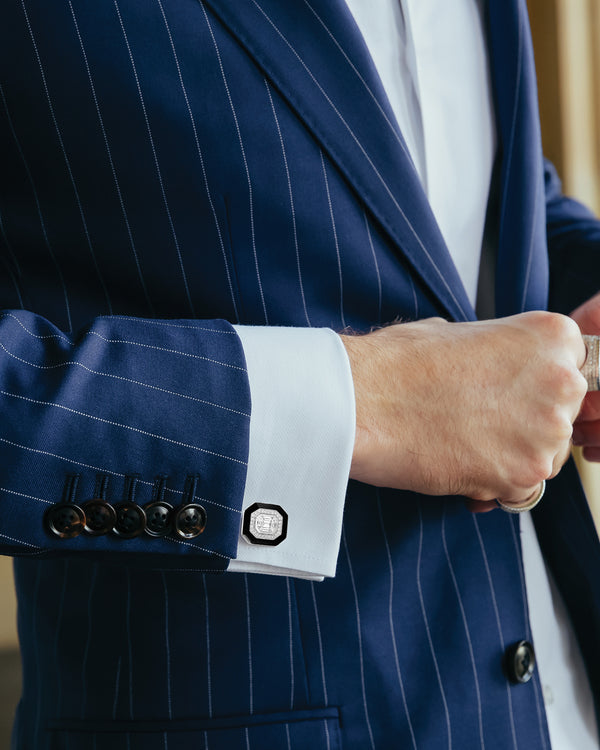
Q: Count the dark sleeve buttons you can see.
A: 5